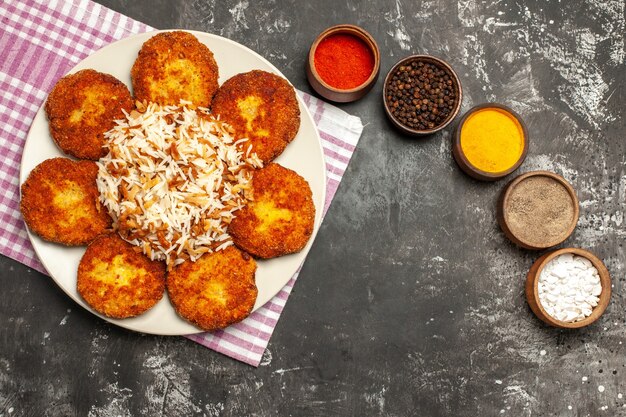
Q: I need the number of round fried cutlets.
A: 7